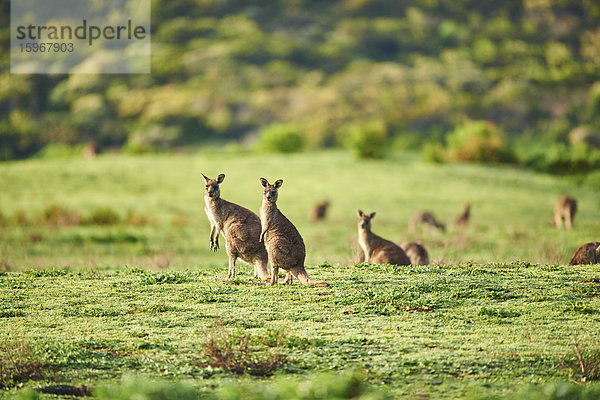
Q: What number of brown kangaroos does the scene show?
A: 9